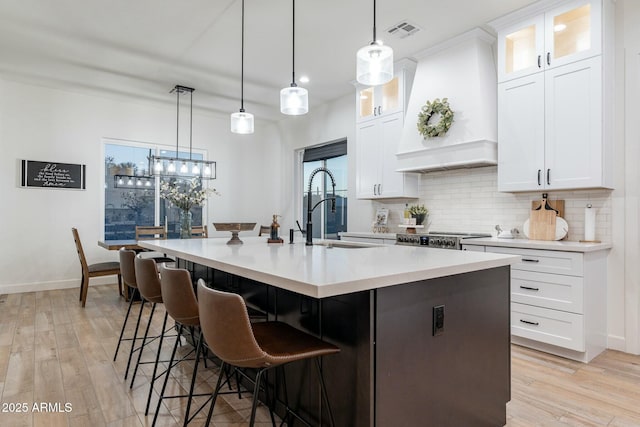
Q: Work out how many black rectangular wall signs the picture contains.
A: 1